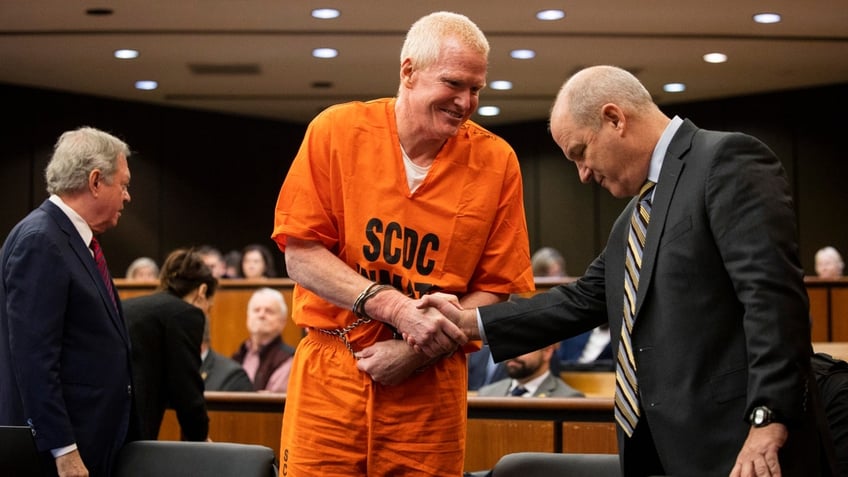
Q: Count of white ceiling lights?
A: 11